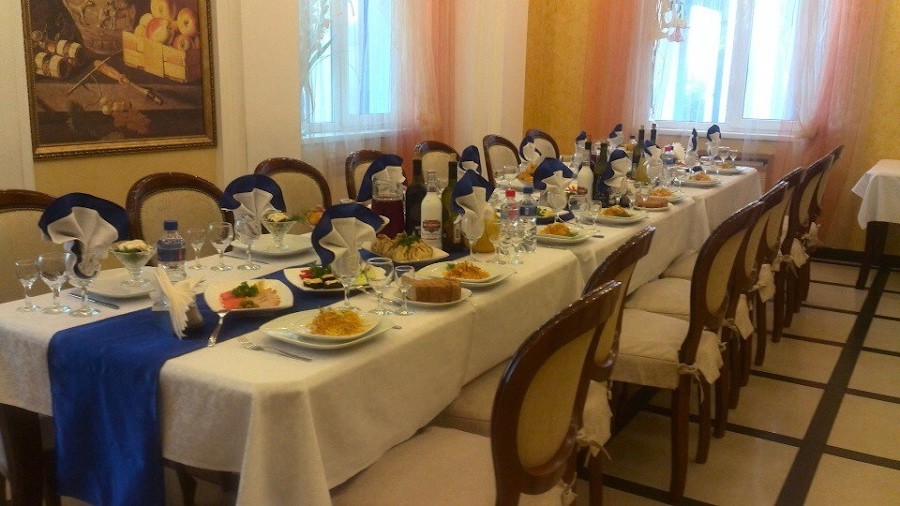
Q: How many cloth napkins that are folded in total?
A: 14